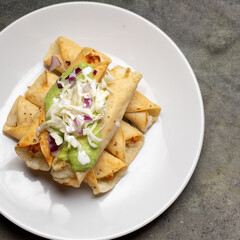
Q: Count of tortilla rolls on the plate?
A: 5